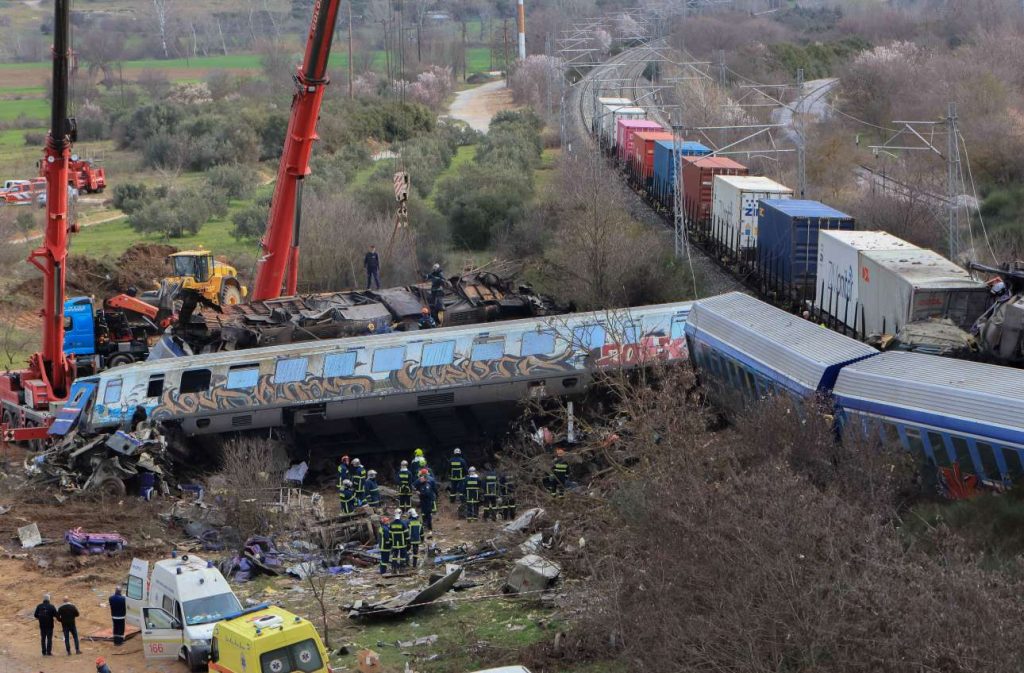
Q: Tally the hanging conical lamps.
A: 0